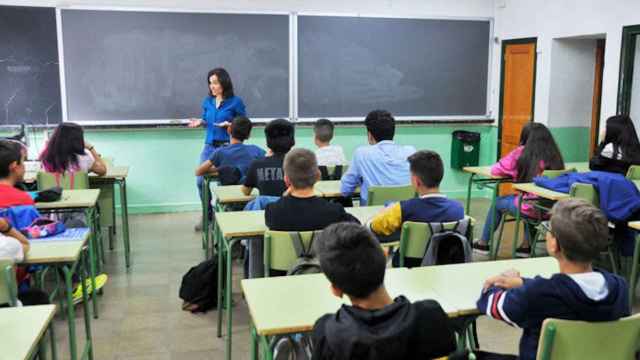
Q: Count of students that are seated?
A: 13